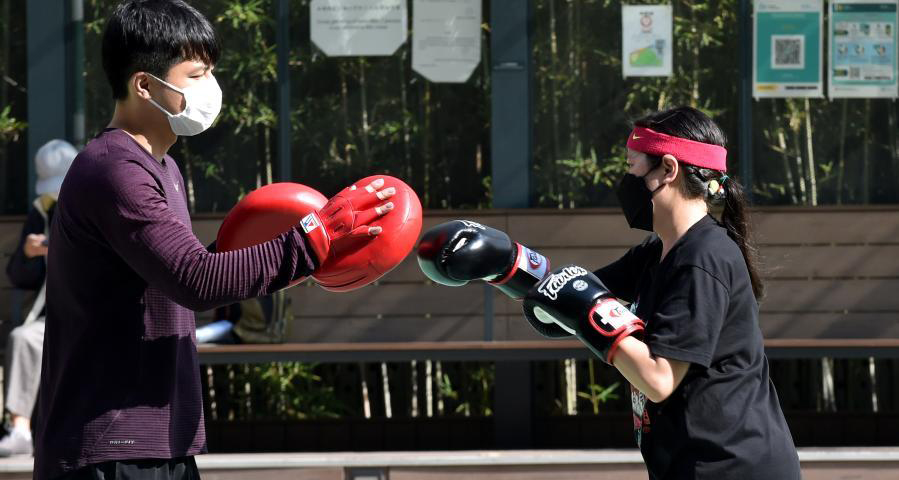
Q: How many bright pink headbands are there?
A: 1